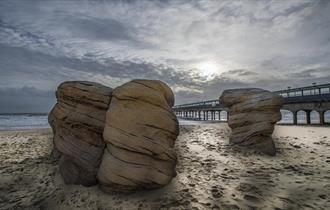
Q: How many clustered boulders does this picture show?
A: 2